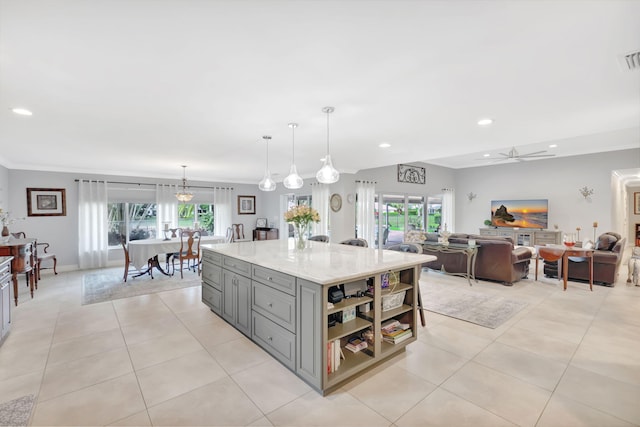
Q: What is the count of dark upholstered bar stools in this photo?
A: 3